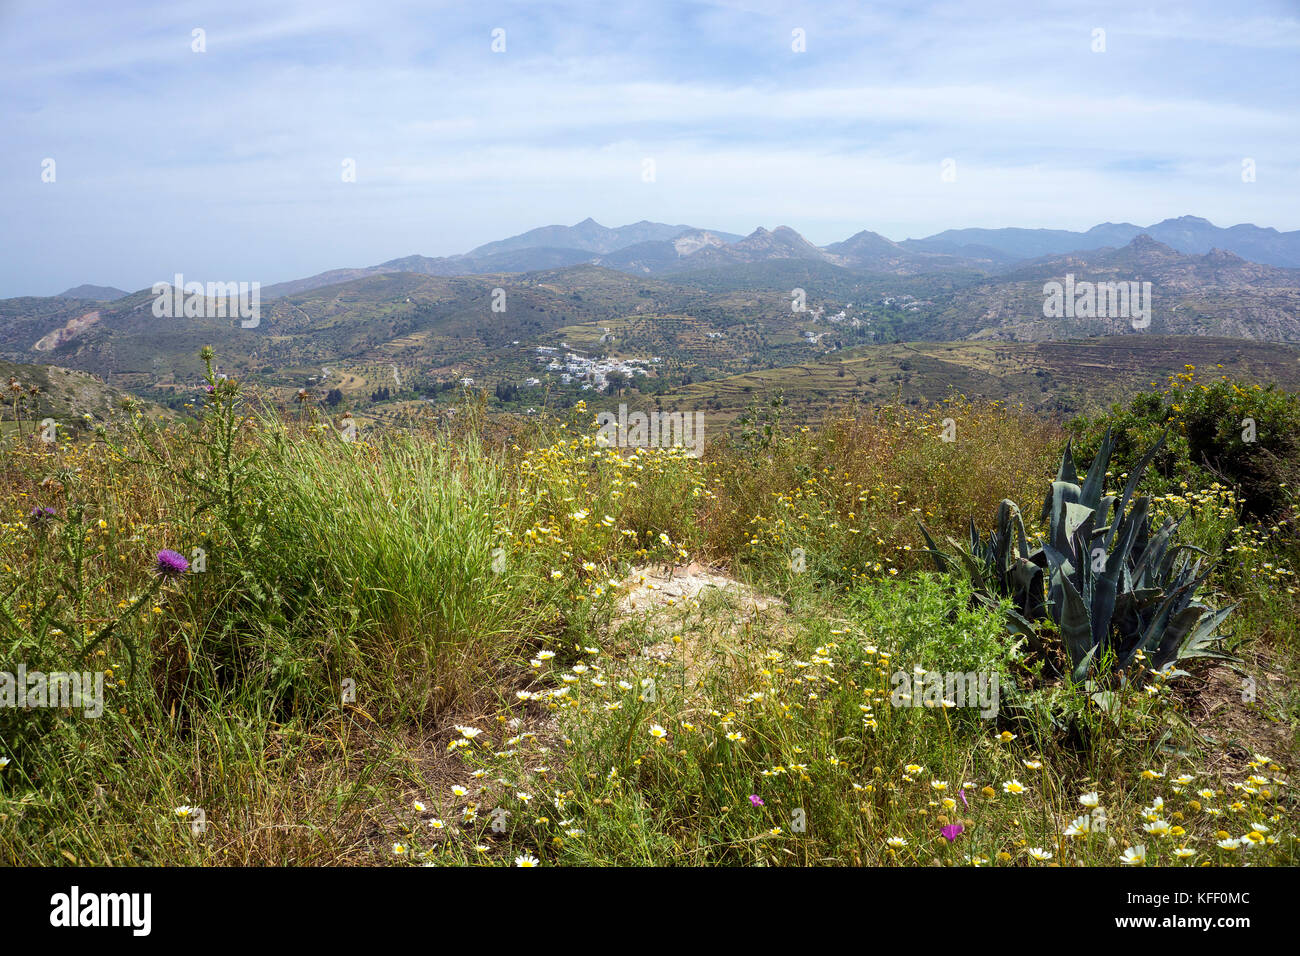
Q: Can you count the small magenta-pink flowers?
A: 3